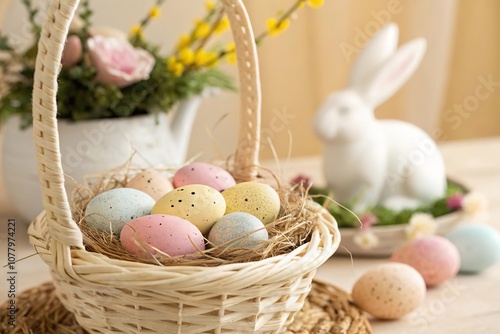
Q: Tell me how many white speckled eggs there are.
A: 0